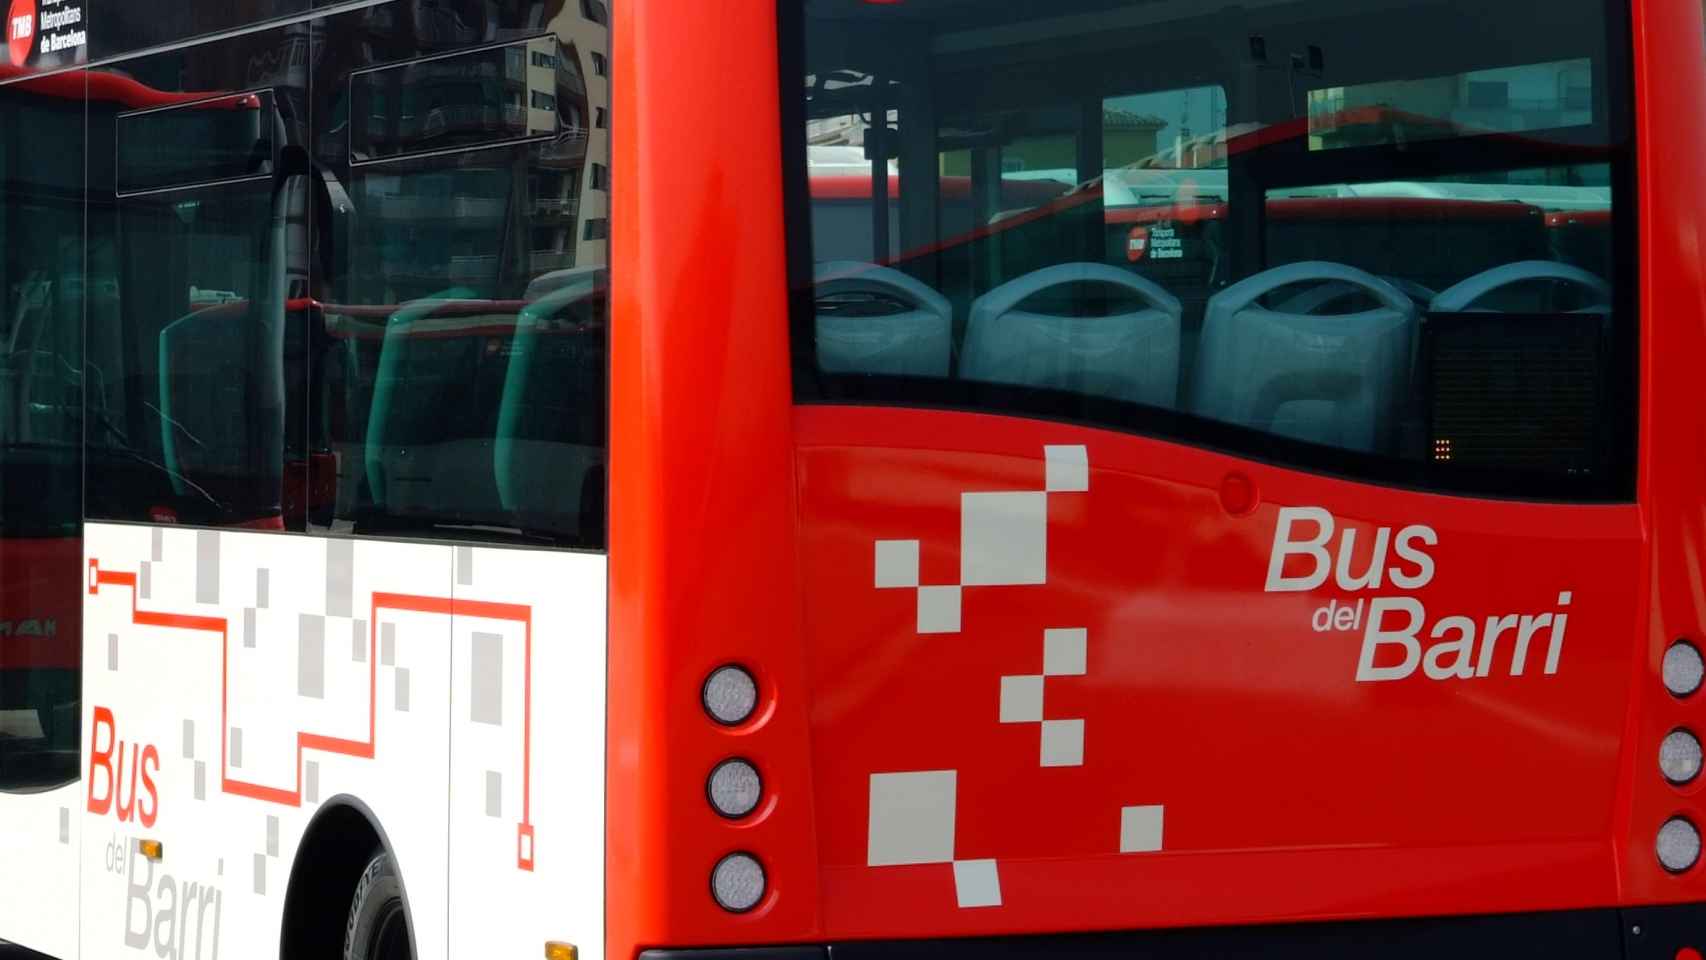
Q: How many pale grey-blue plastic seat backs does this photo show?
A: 4